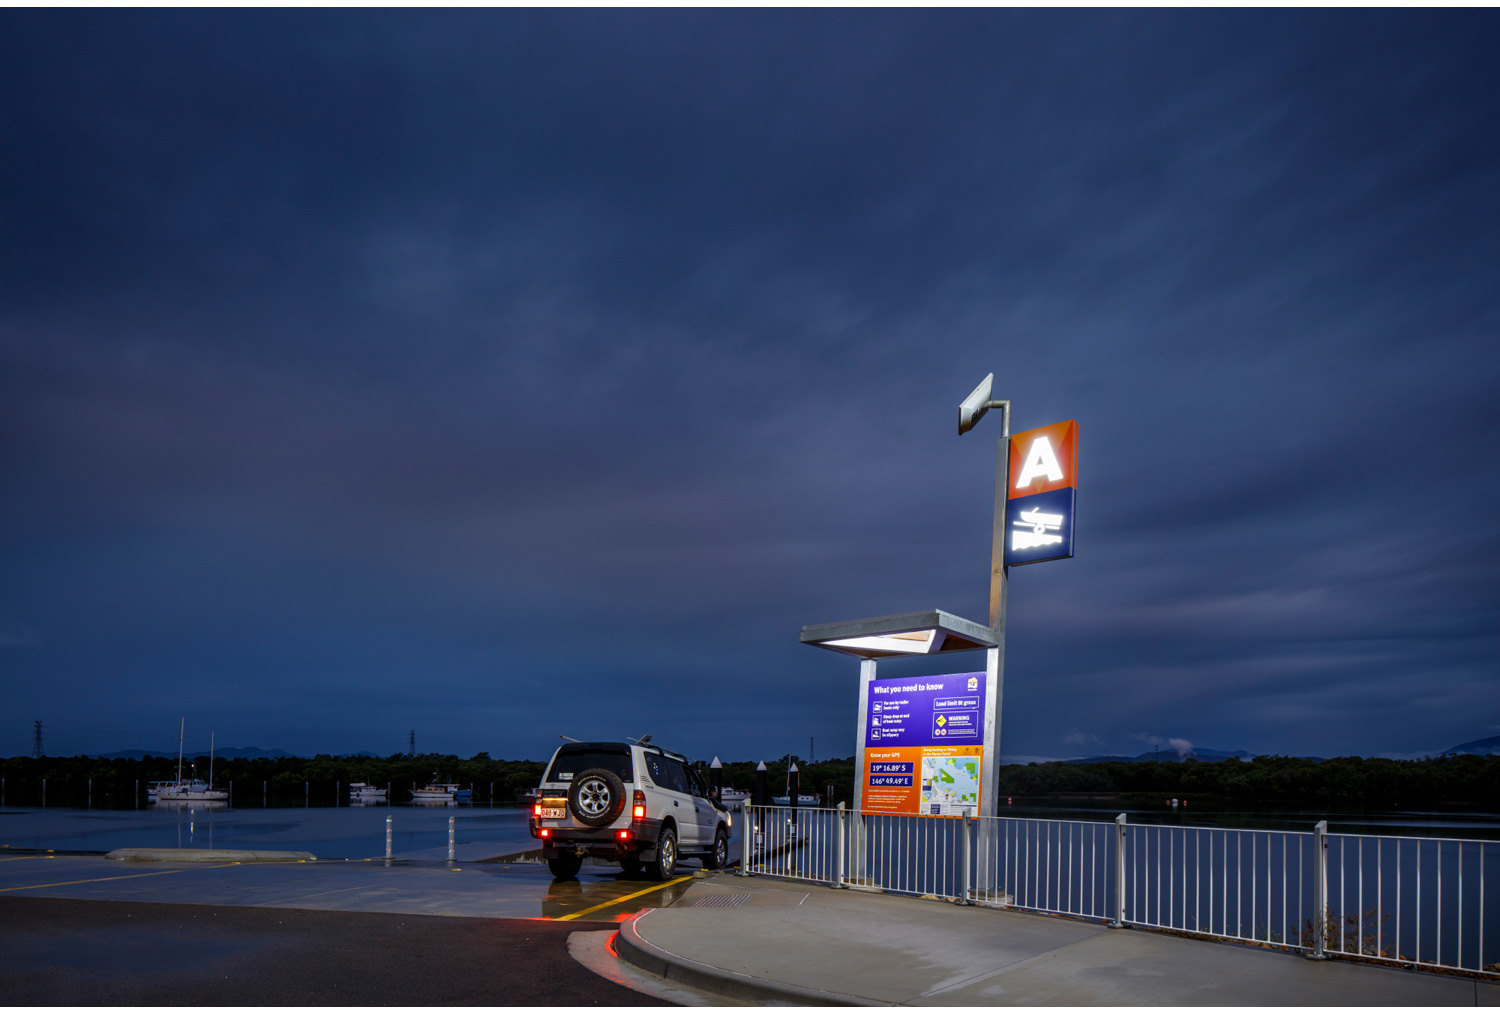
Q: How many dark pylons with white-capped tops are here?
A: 3